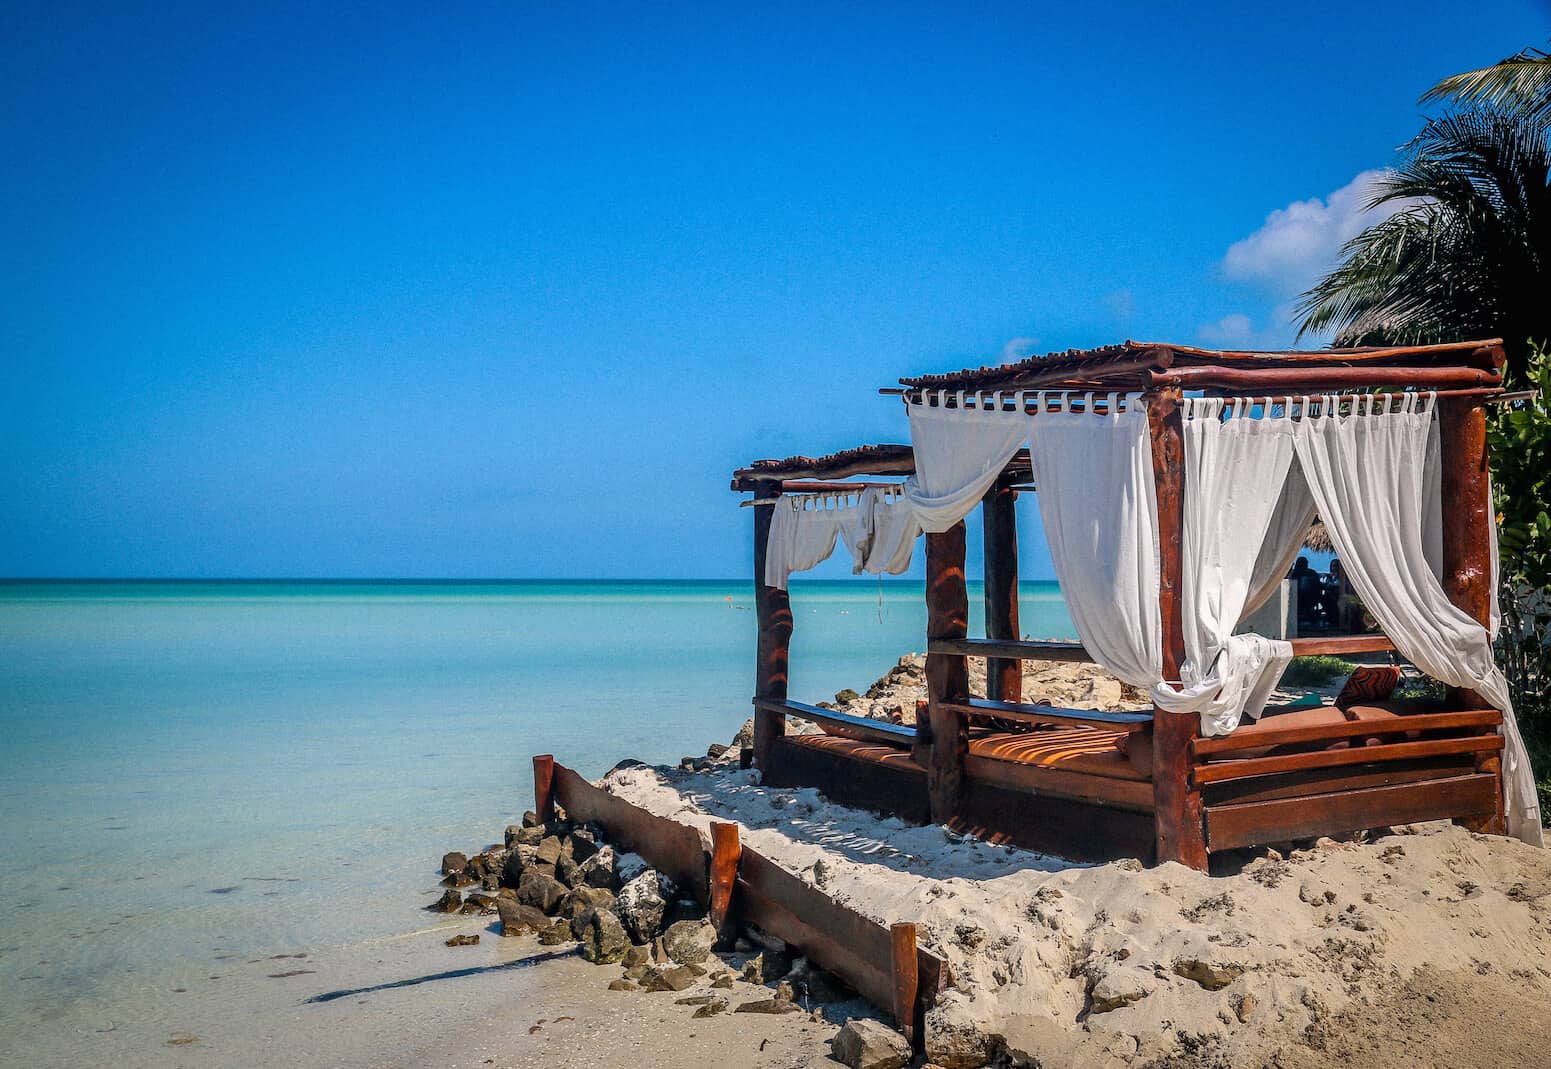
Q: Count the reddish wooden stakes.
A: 3